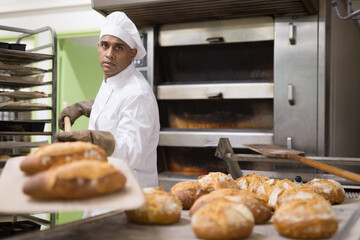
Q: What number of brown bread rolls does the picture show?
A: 12